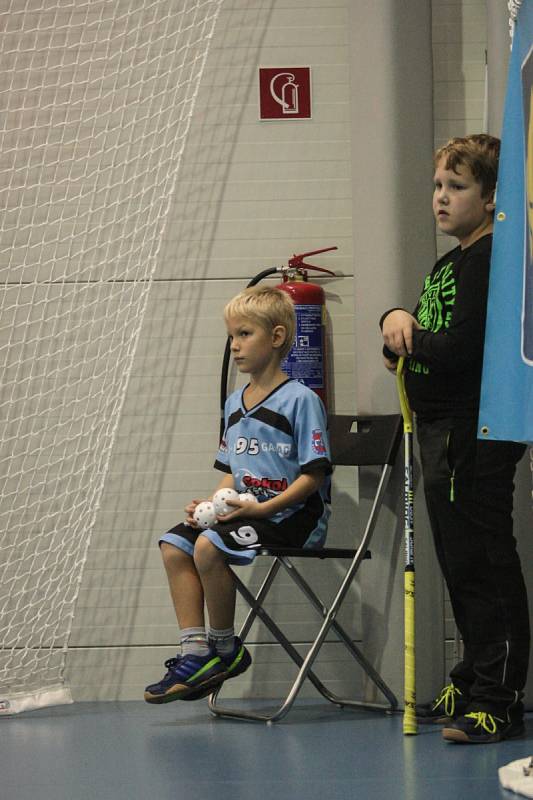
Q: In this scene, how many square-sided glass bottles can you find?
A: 0